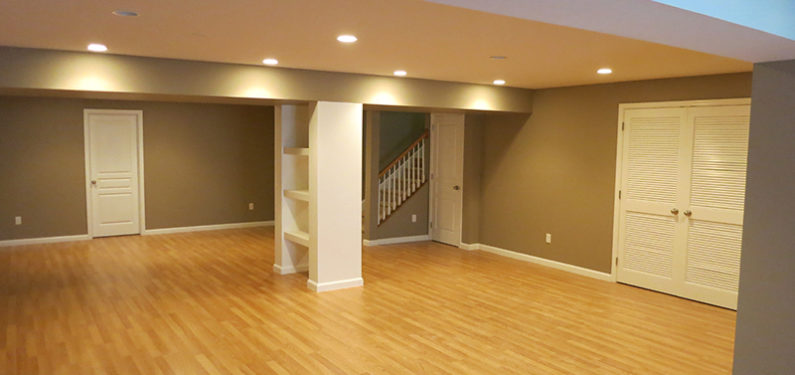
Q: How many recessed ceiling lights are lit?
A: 6